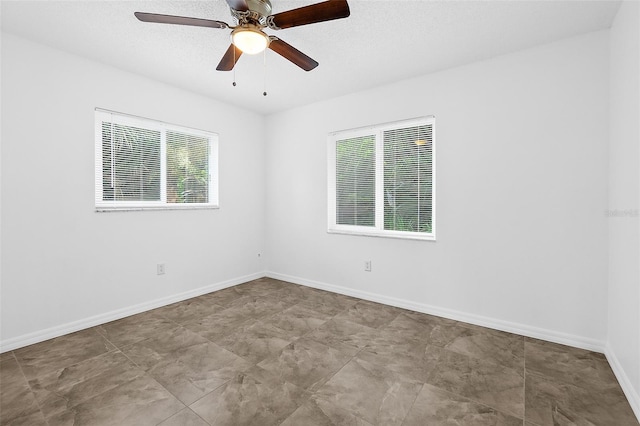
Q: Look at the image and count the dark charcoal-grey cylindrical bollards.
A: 0